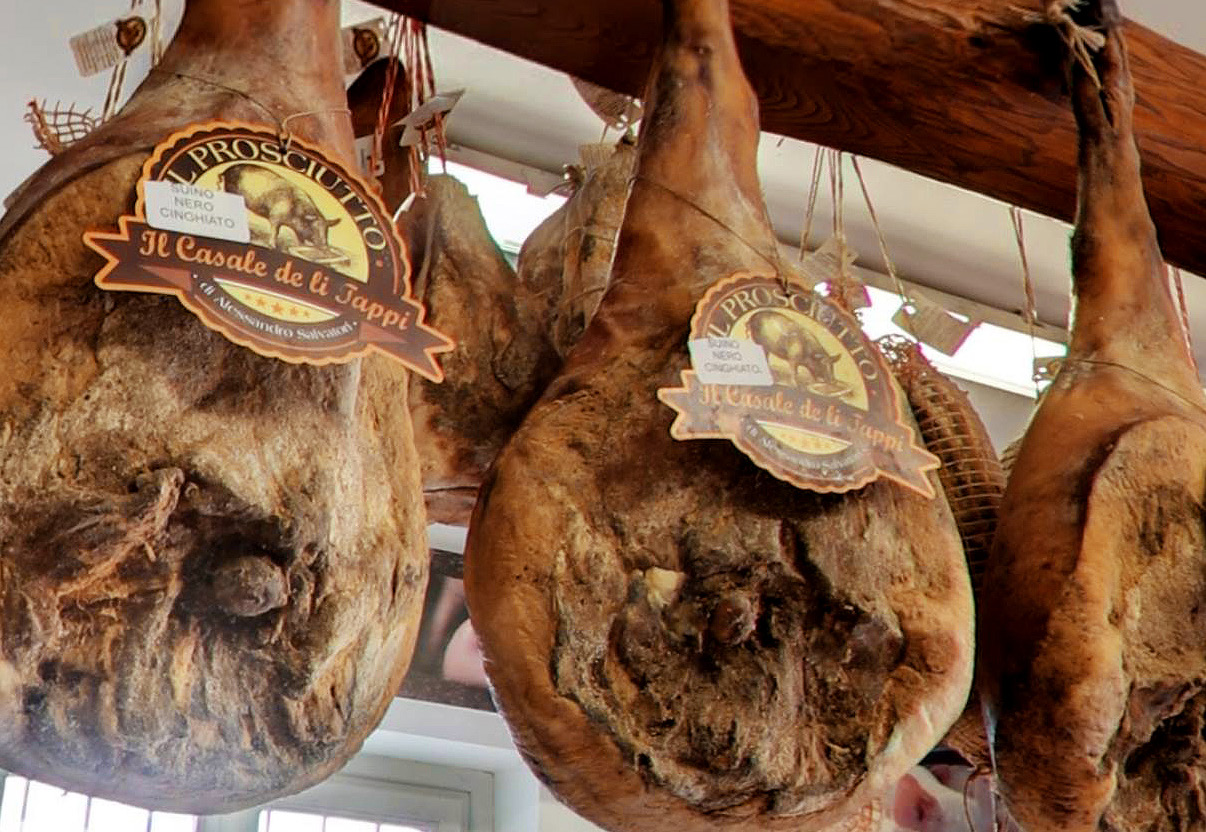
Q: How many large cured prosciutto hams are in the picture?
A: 3